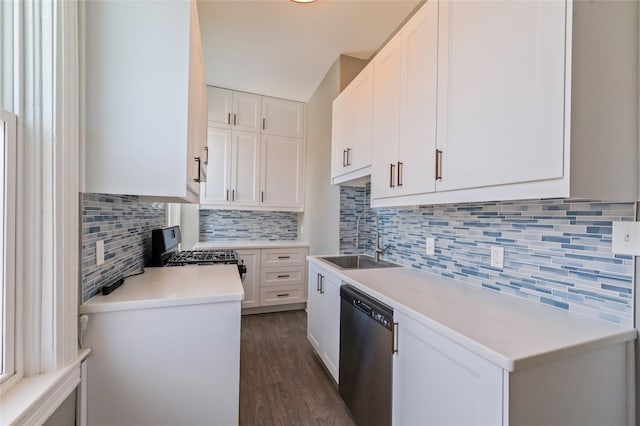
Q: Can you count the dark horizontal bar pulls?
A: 3